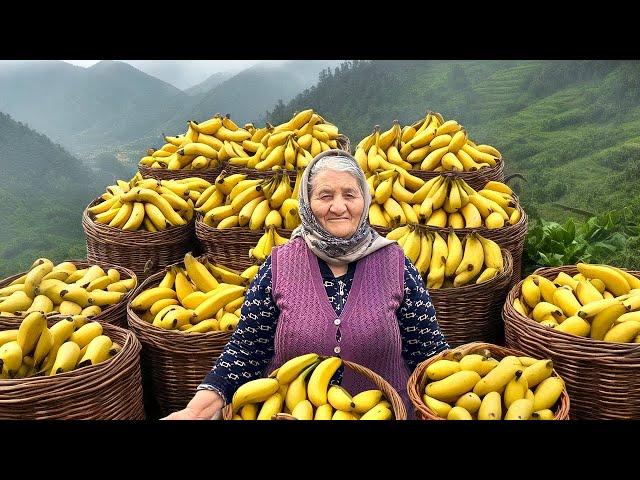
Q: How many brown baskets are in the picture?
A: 13